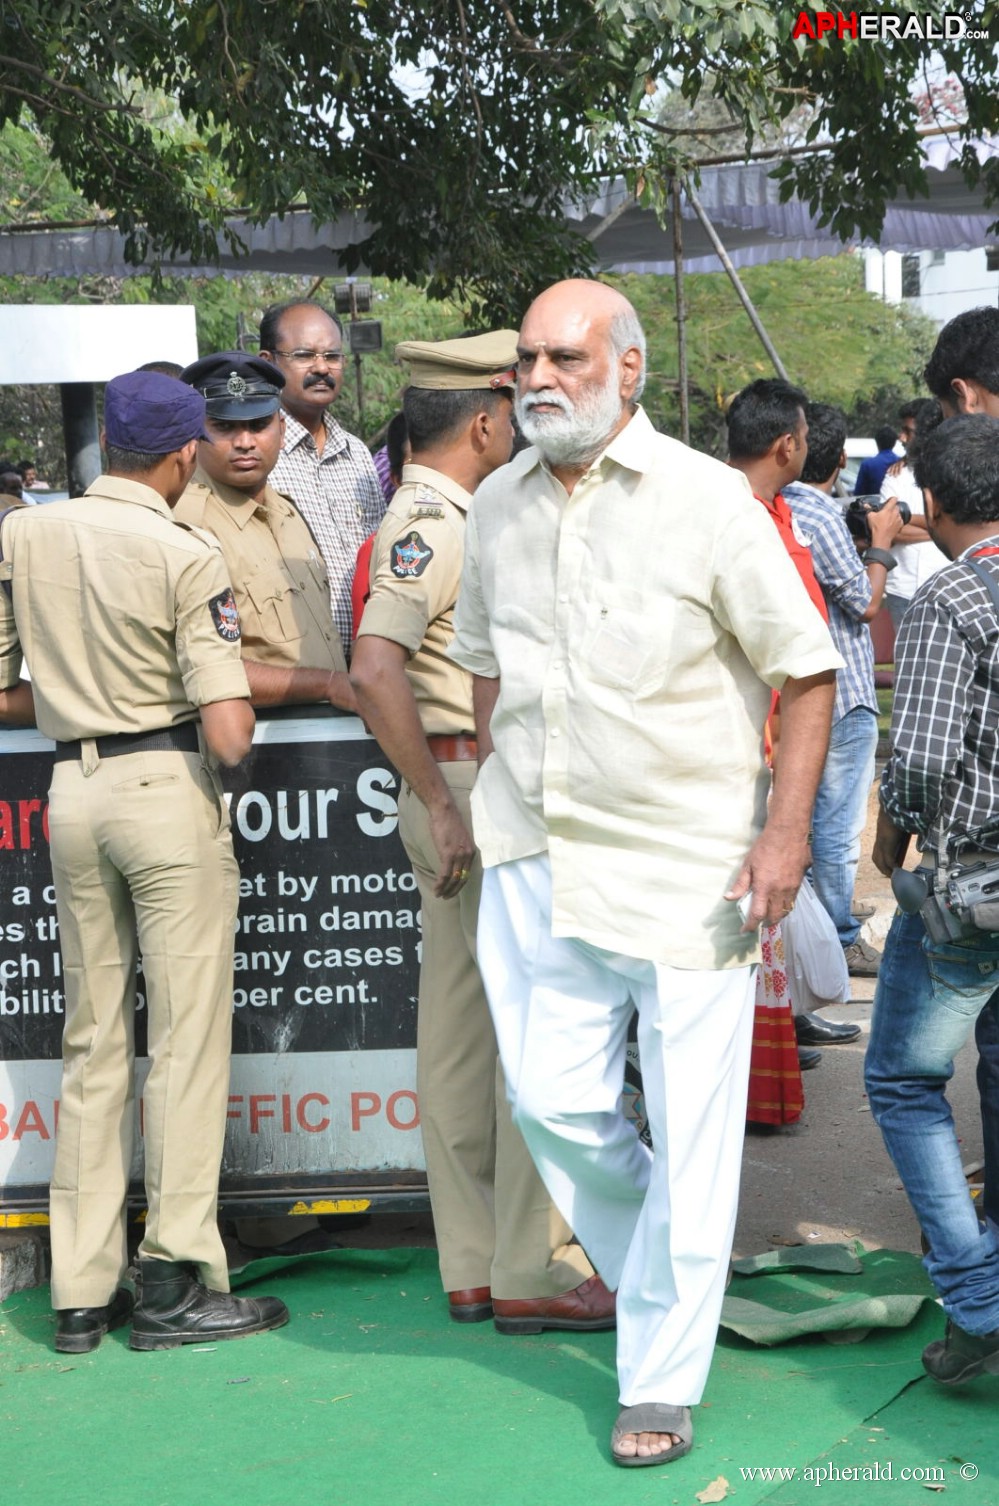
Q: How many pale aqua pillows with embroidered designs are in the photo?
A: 0